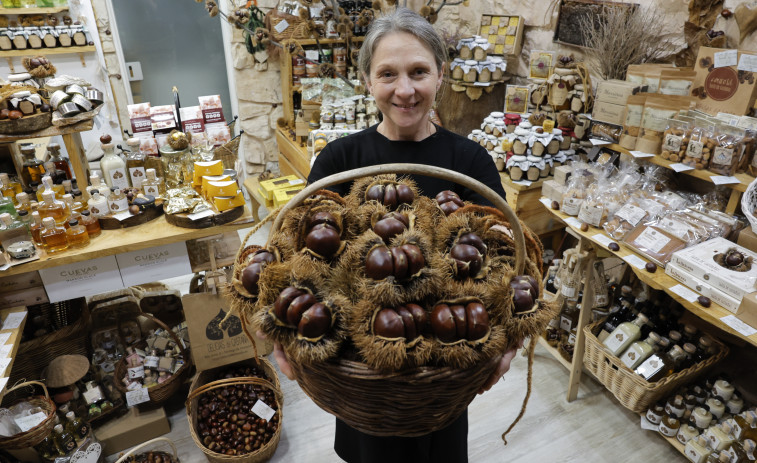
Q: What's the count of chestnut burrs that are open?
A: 11